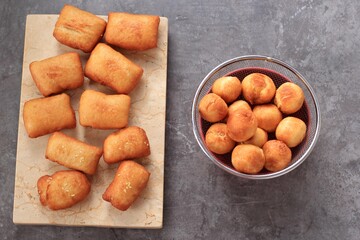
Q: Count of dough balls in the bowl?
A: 12